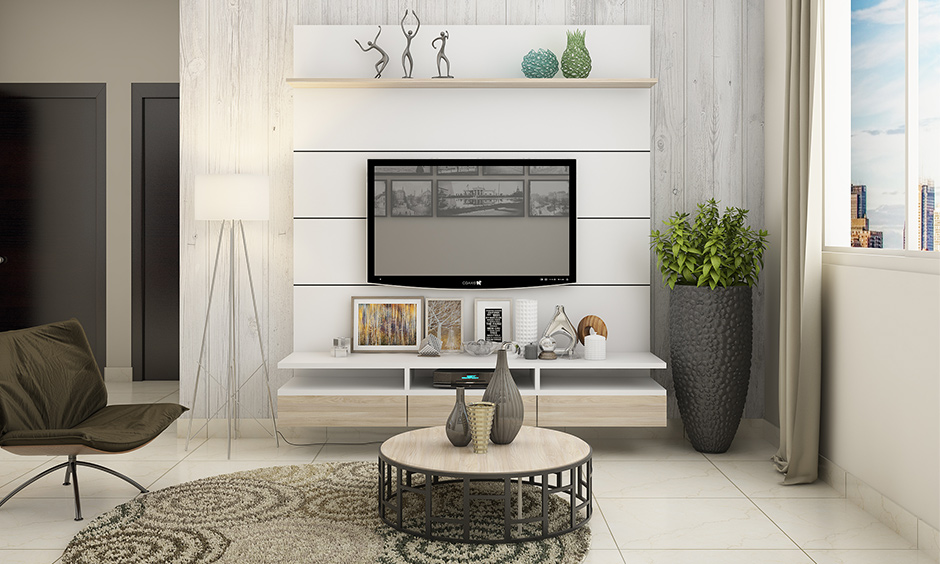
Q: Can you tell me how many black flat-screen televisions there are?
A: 1